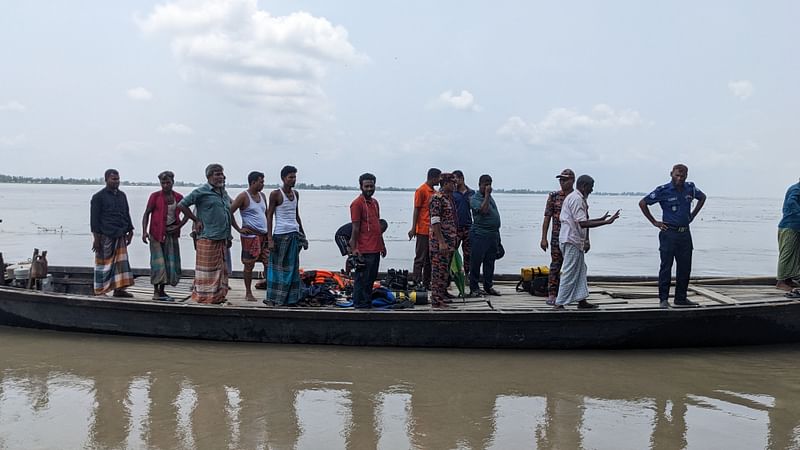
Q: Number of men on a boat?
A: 15